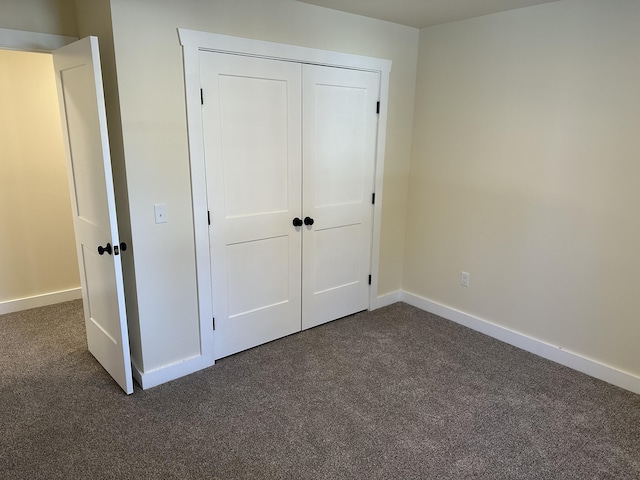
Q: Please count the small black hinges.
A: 6